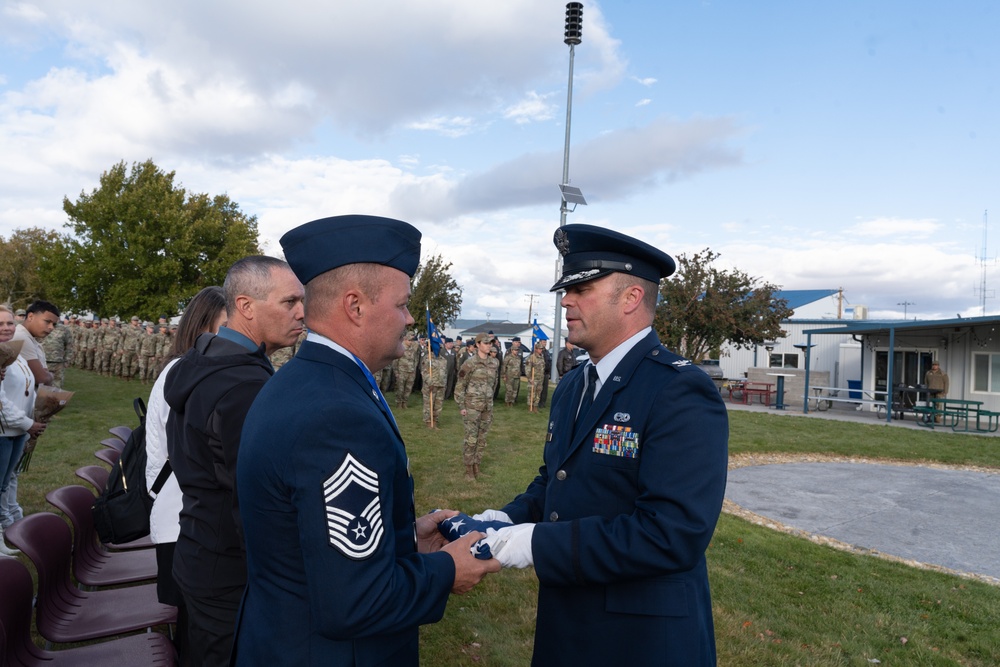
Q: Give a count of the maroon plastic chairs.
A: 7